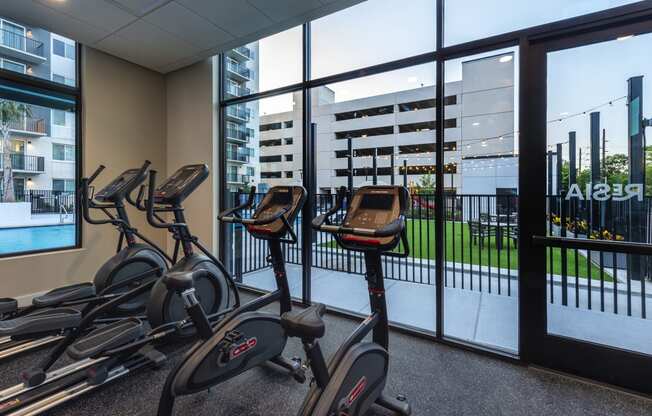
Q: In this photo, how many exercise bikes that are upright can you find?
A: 2